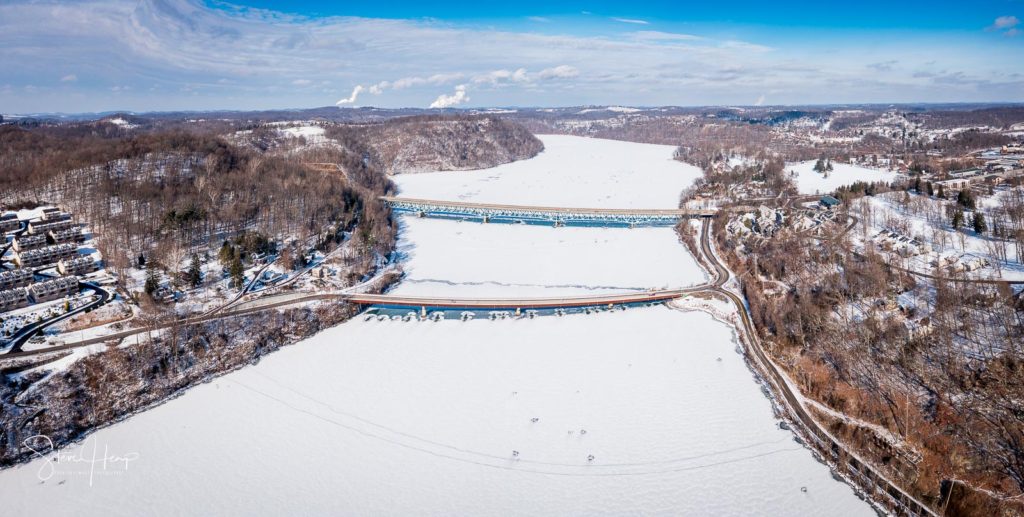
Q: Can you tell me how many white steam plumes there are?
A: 2